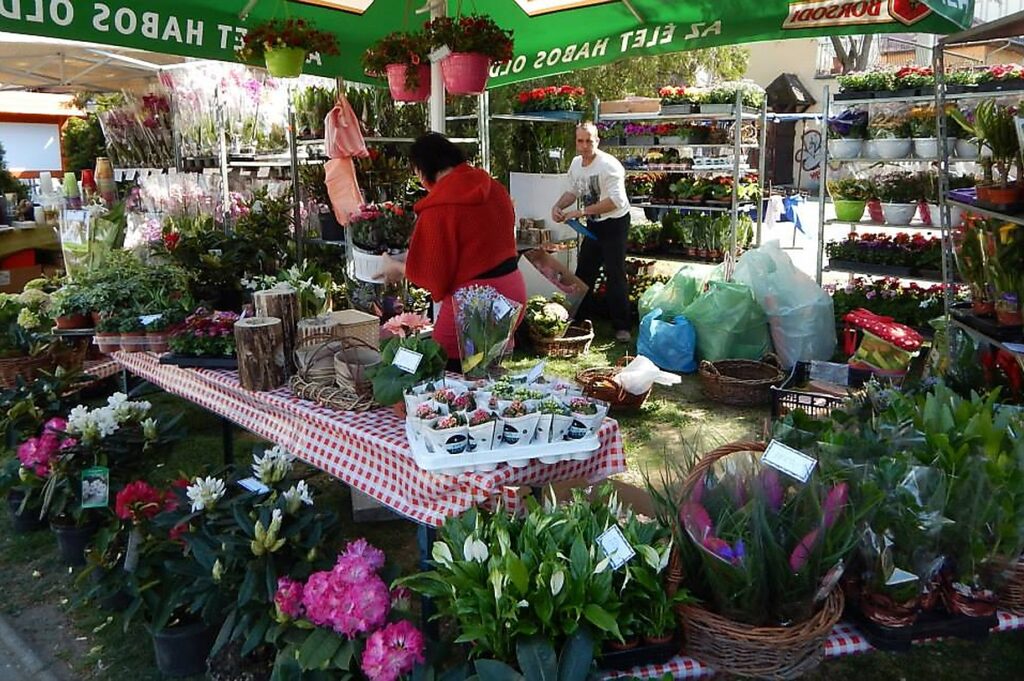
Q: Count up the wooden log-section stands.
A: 2